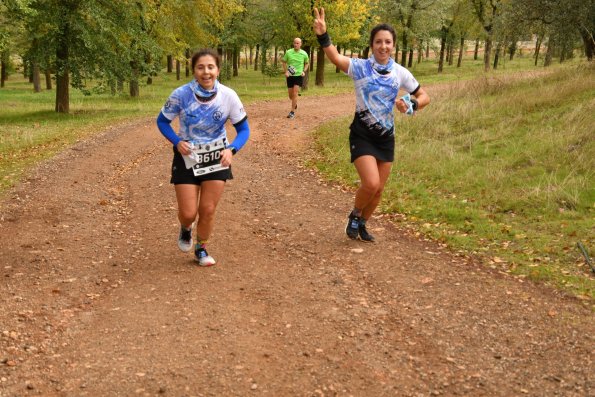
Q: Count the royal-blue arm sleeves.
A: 2